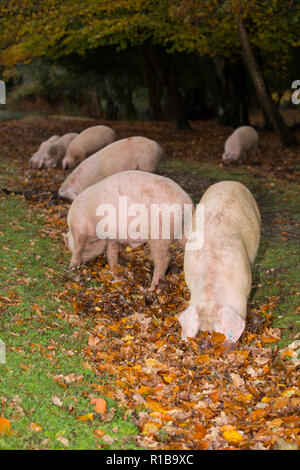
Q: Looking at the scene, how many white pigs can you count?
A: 7